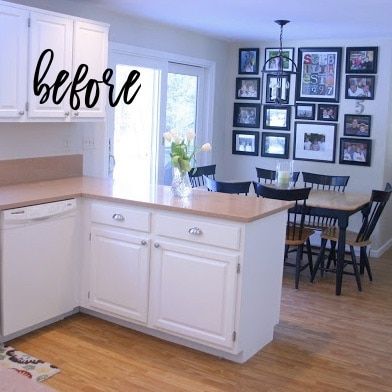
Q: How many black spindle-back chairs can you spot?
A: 6